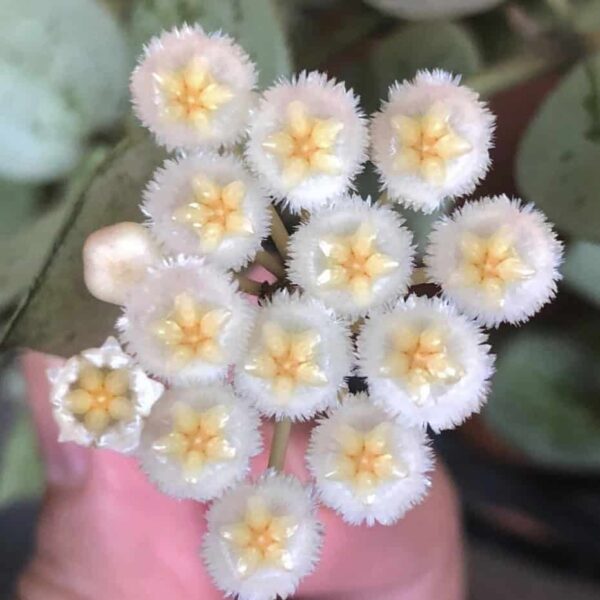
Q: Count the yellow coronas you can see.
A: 13